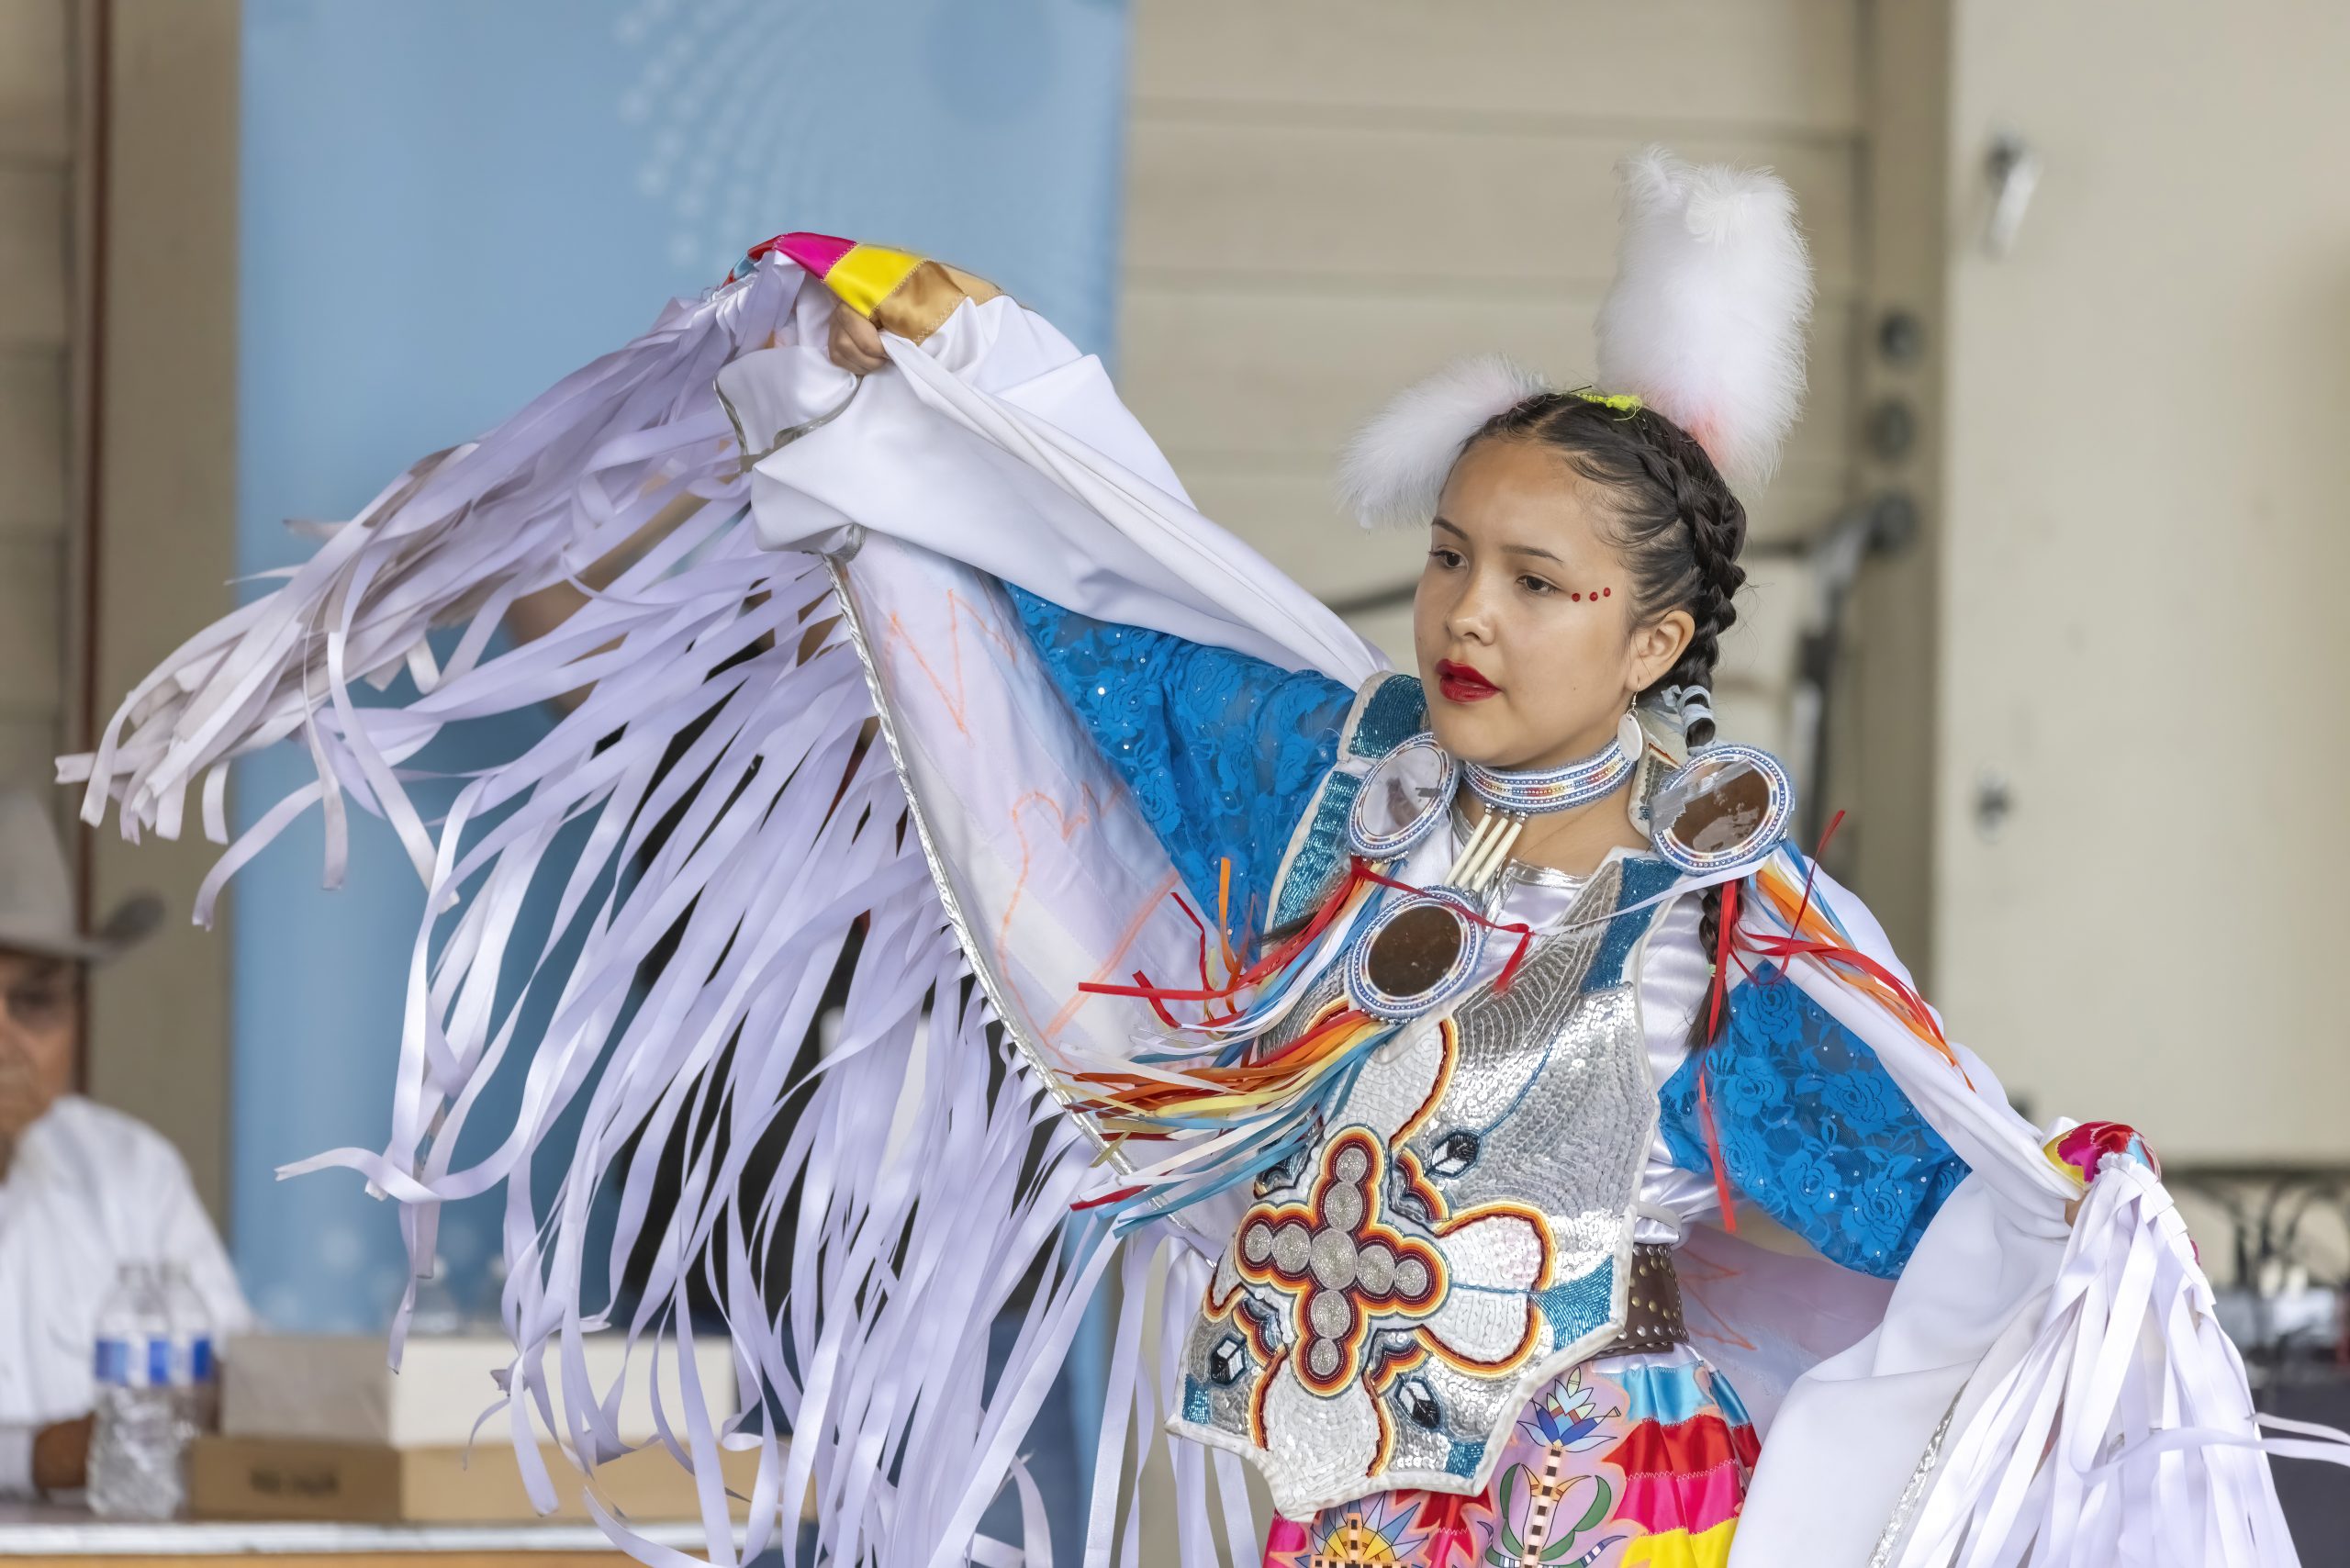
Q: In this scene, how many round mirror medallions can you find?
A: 3